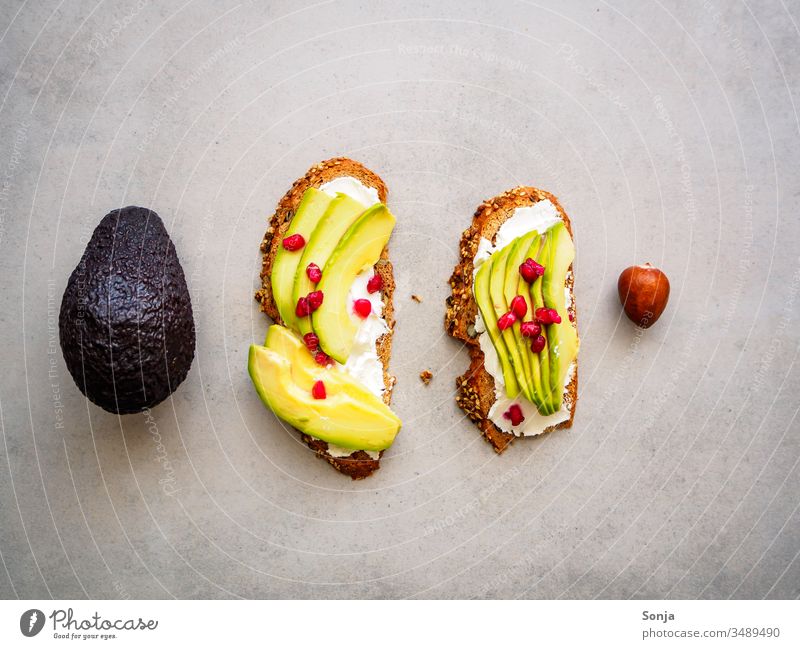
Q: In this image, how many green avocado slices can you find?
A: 11